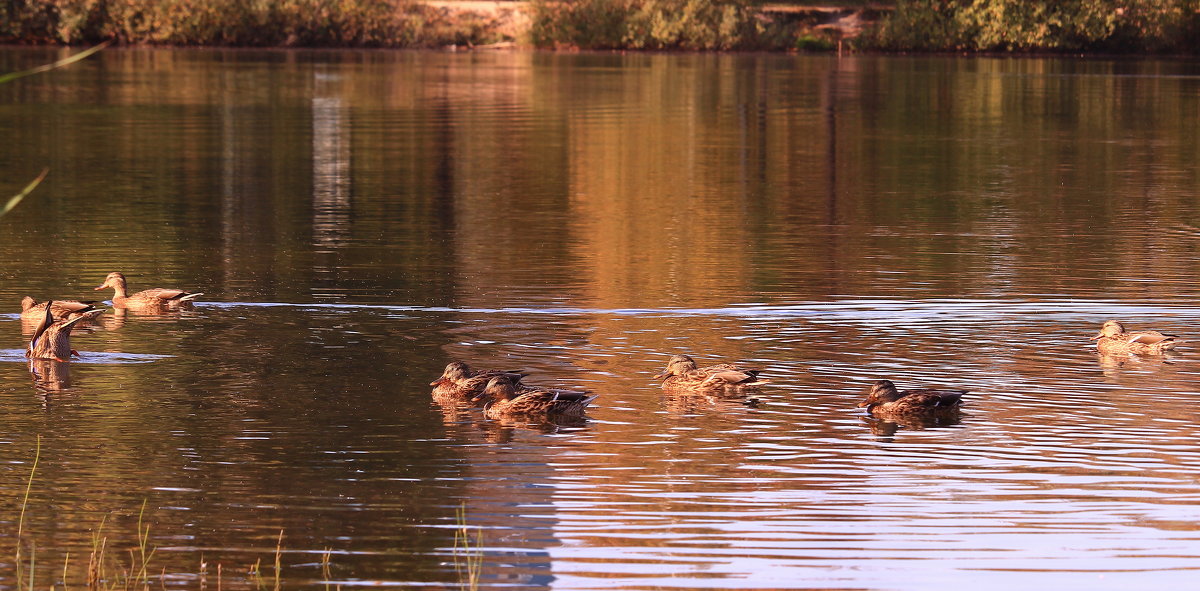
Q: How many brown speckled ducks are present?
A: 8